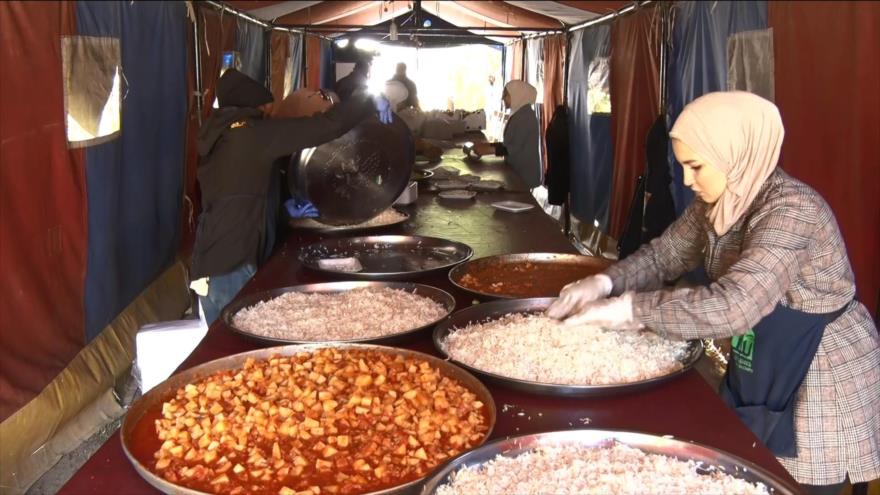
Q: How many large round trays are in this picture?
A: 8